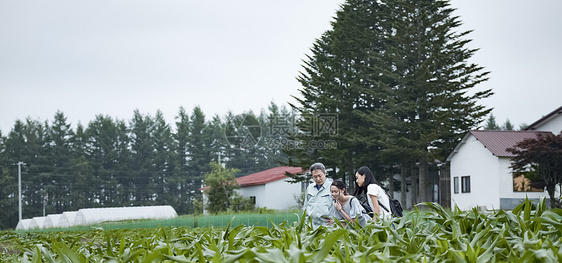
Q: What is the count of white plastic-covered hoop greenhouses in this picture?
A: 5